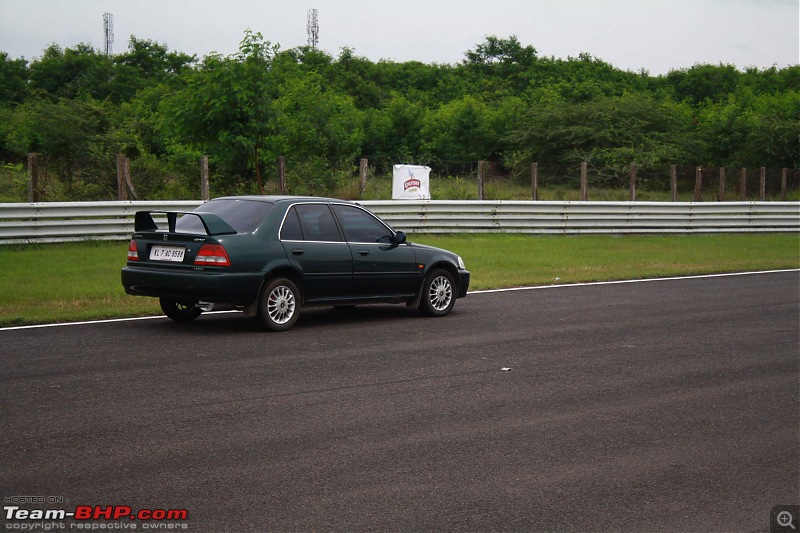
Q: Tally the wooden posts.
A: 15